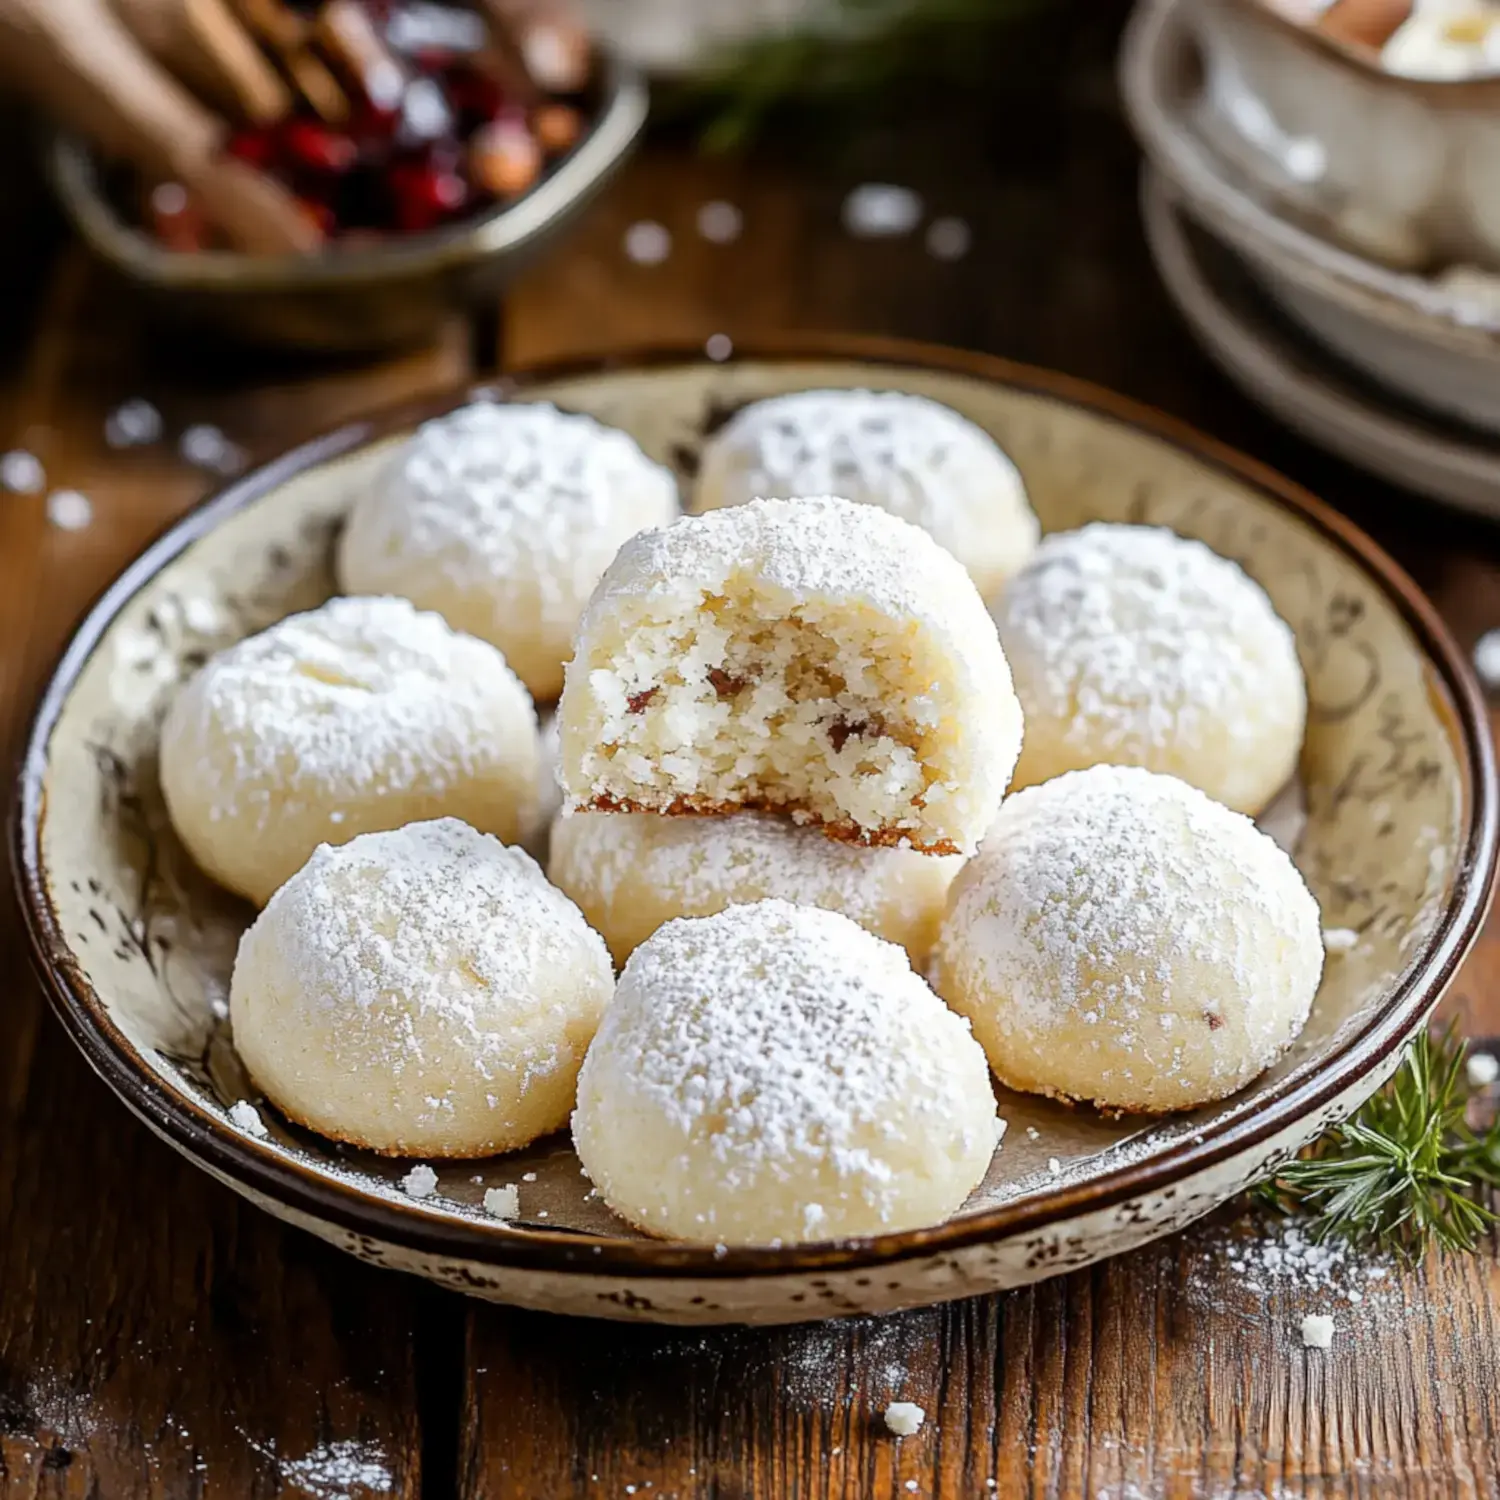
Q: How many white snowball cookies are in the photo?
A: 9